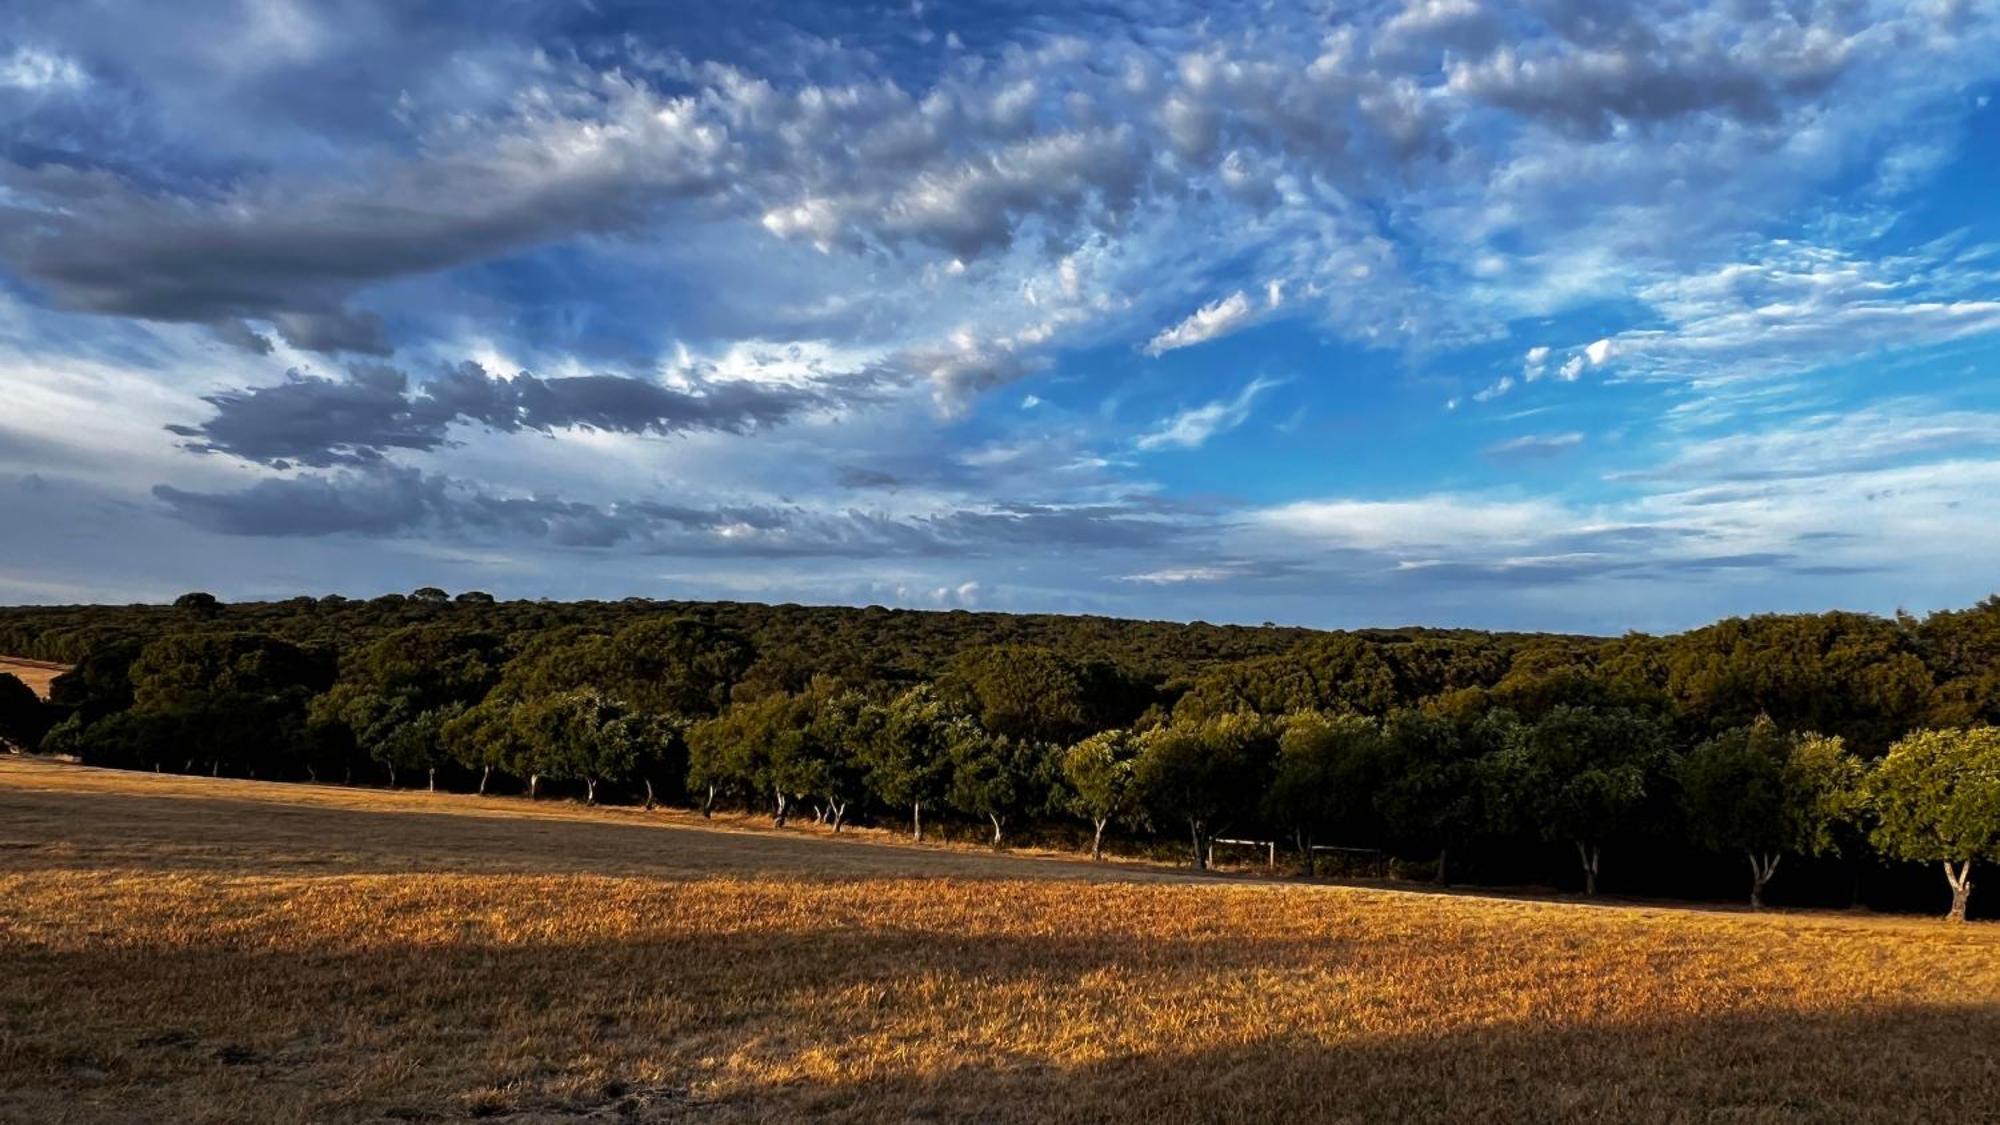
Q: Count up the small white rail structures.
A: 2